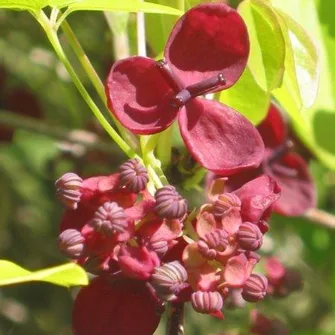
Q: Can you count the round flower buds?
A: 12